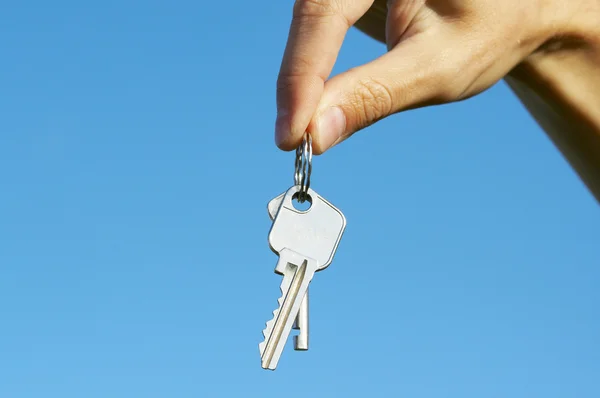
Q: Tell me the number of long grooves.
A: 1